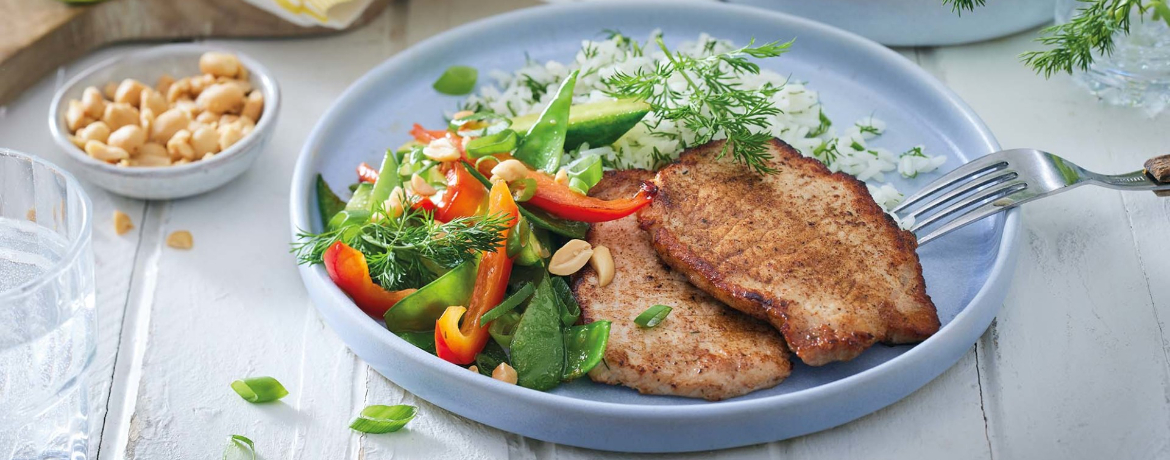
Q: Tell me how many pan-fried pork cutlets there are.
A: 2